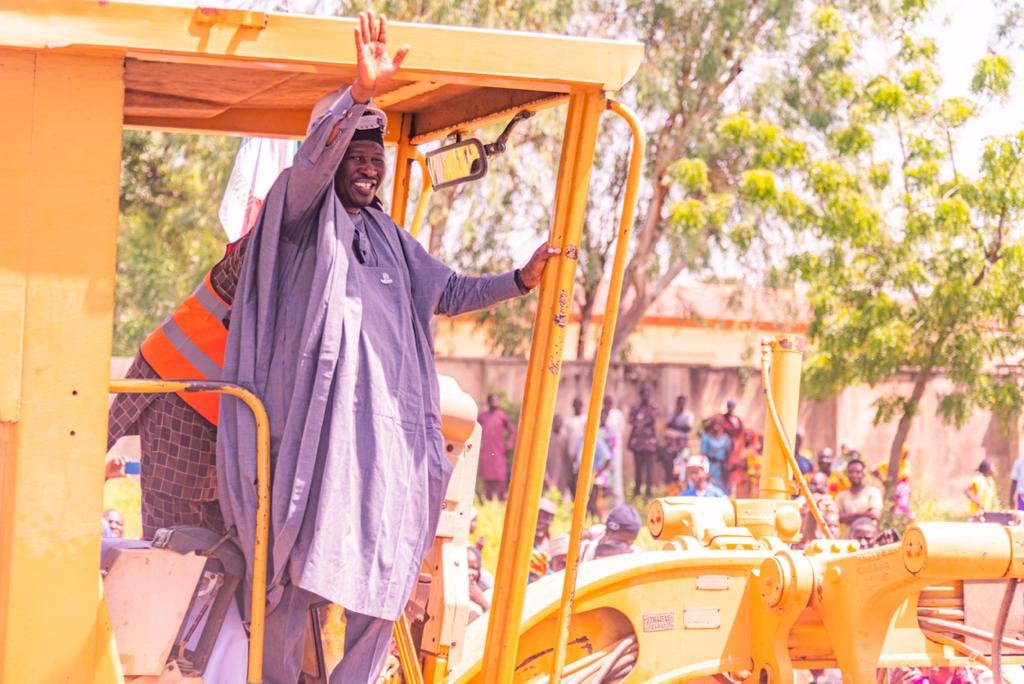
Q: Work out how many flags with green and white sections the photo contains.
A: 1